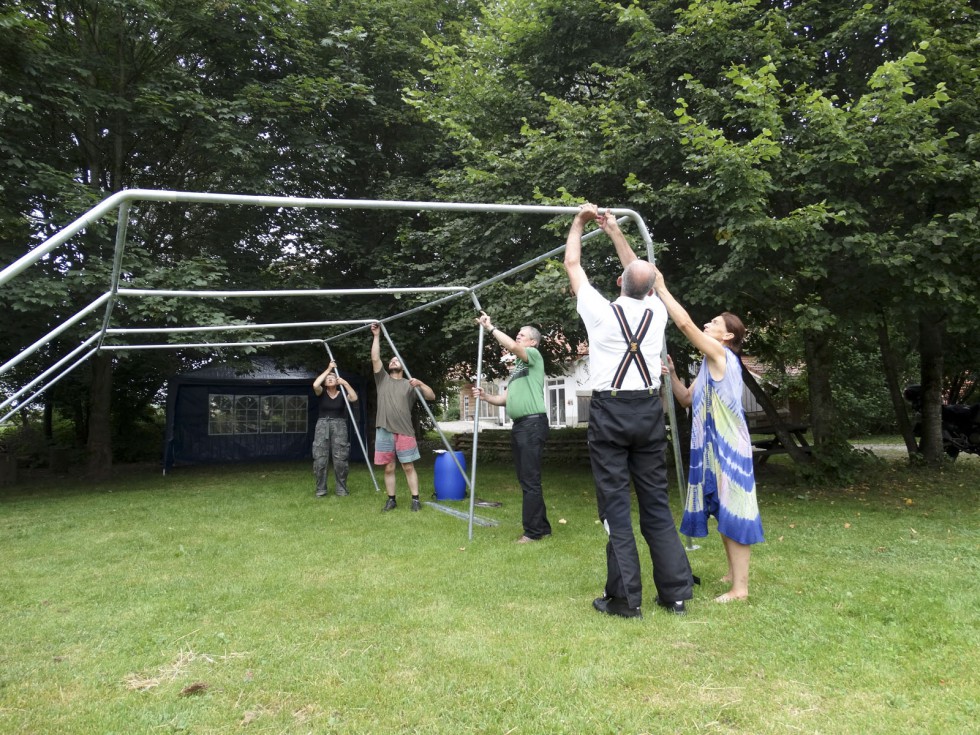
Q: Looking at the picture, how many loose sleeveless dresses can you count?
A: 1